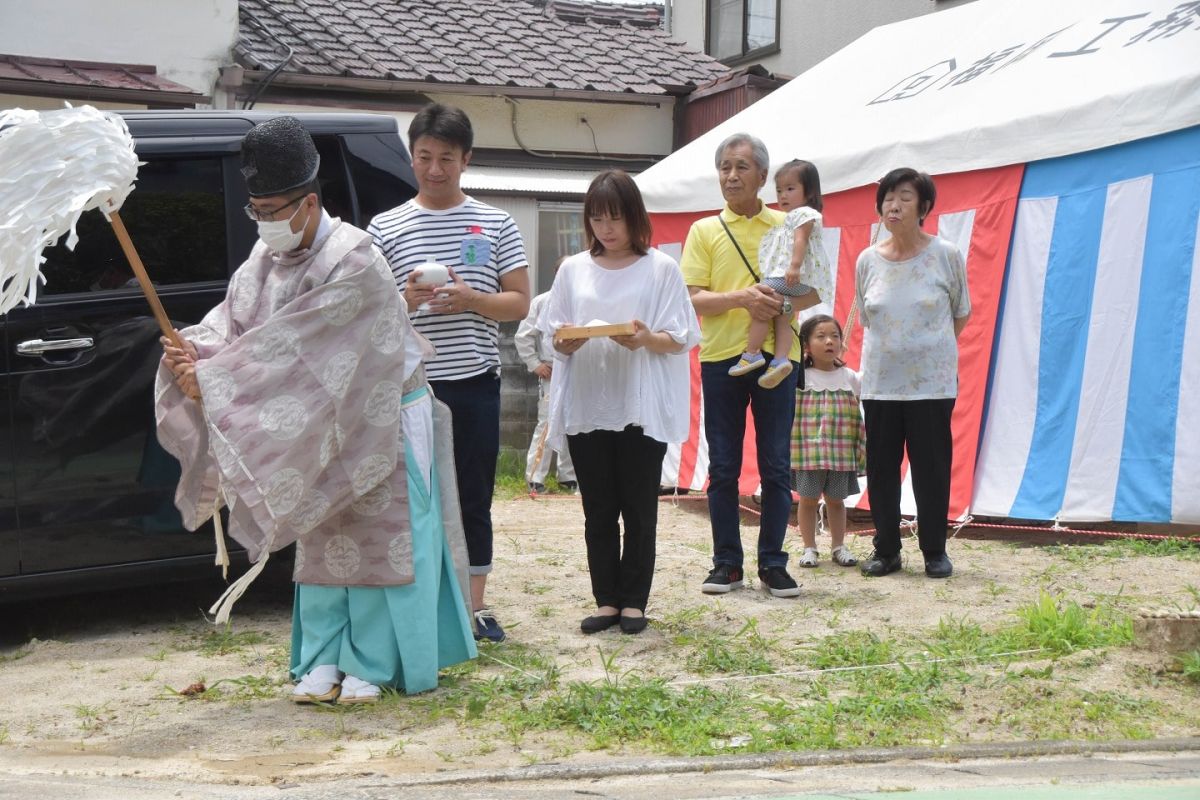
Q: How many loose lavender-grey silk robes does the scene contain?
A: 1